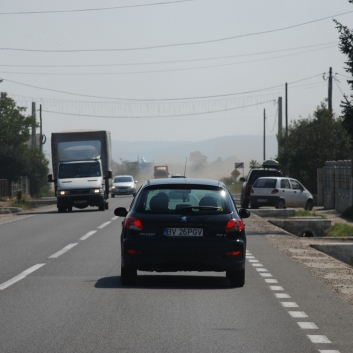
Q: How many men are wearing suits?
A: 0